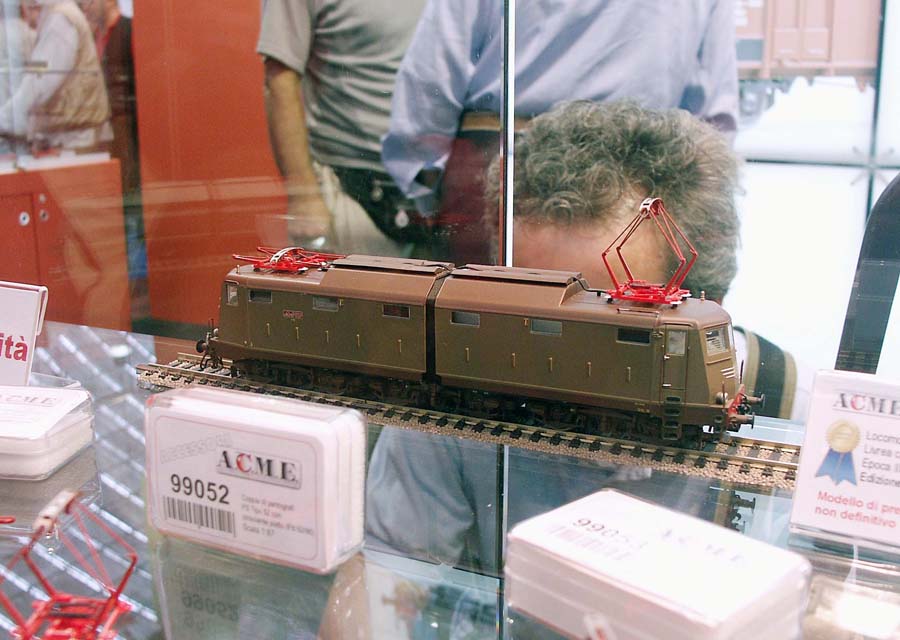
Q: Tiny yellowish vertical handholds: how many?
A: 10